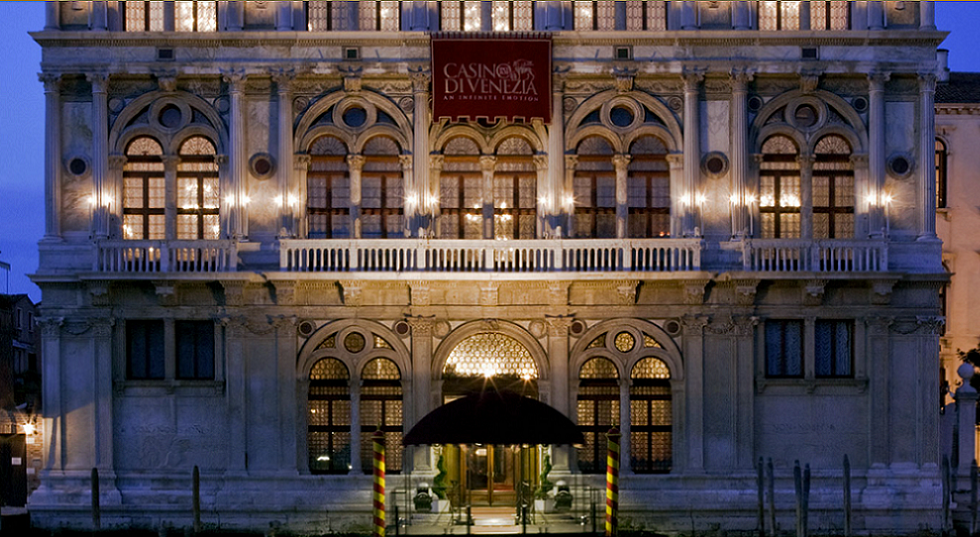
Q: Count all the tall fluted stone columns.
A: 10